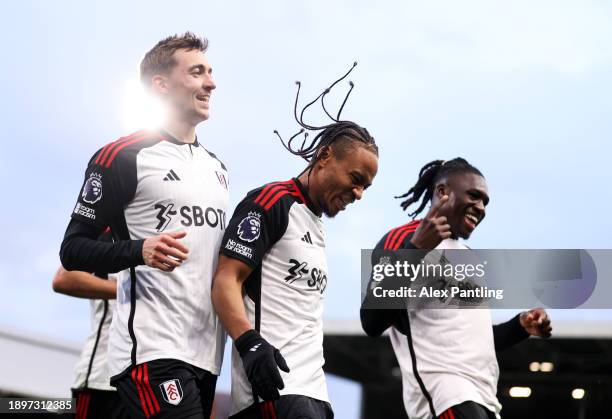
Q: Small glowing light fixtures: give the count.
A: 4